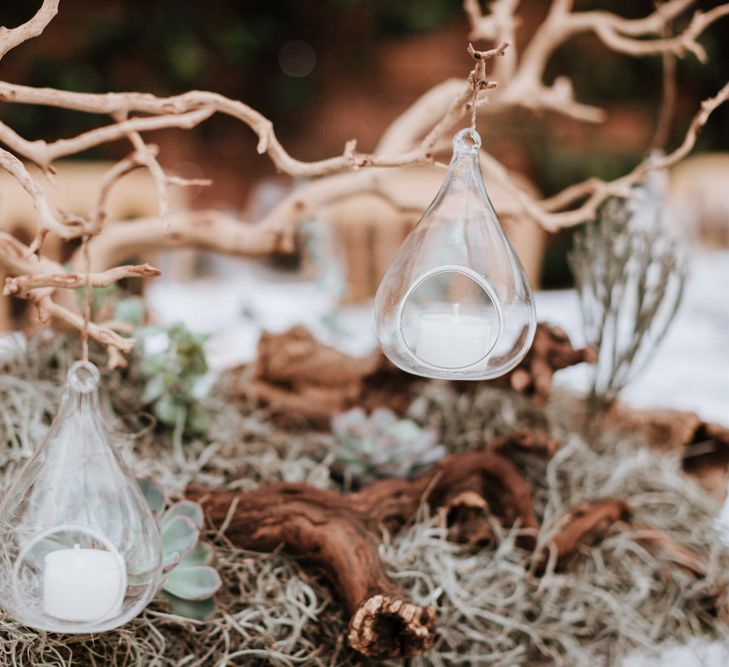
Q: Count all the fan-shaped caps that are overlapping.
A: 0